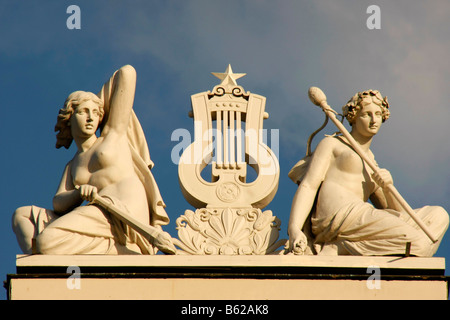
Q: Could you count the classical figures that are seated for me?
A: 2